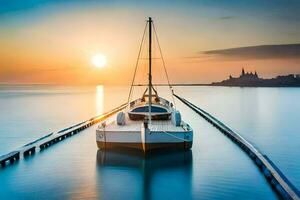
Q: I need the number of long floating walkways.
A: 2